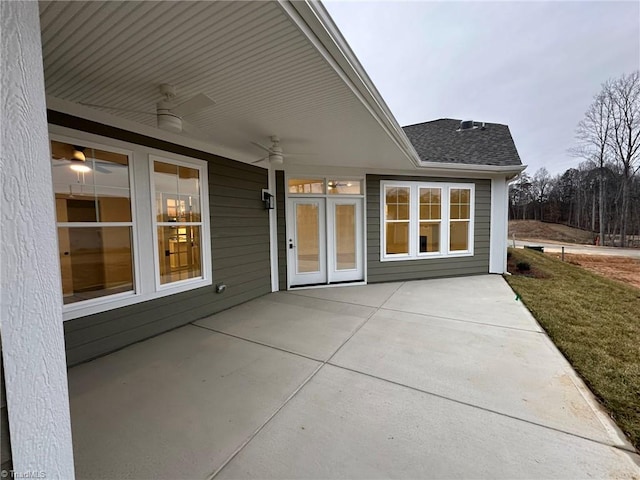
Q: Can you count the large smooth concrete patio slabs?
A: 6